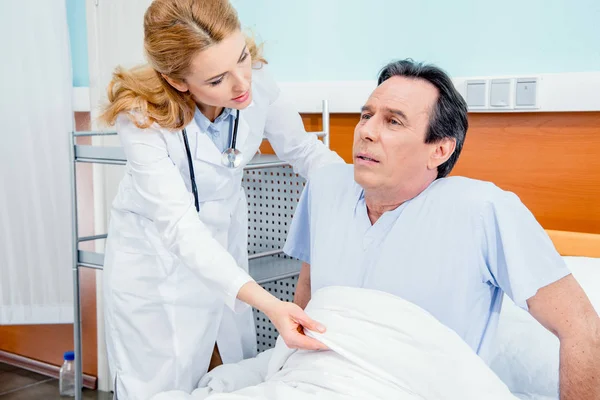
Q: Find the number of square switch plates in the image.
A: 3